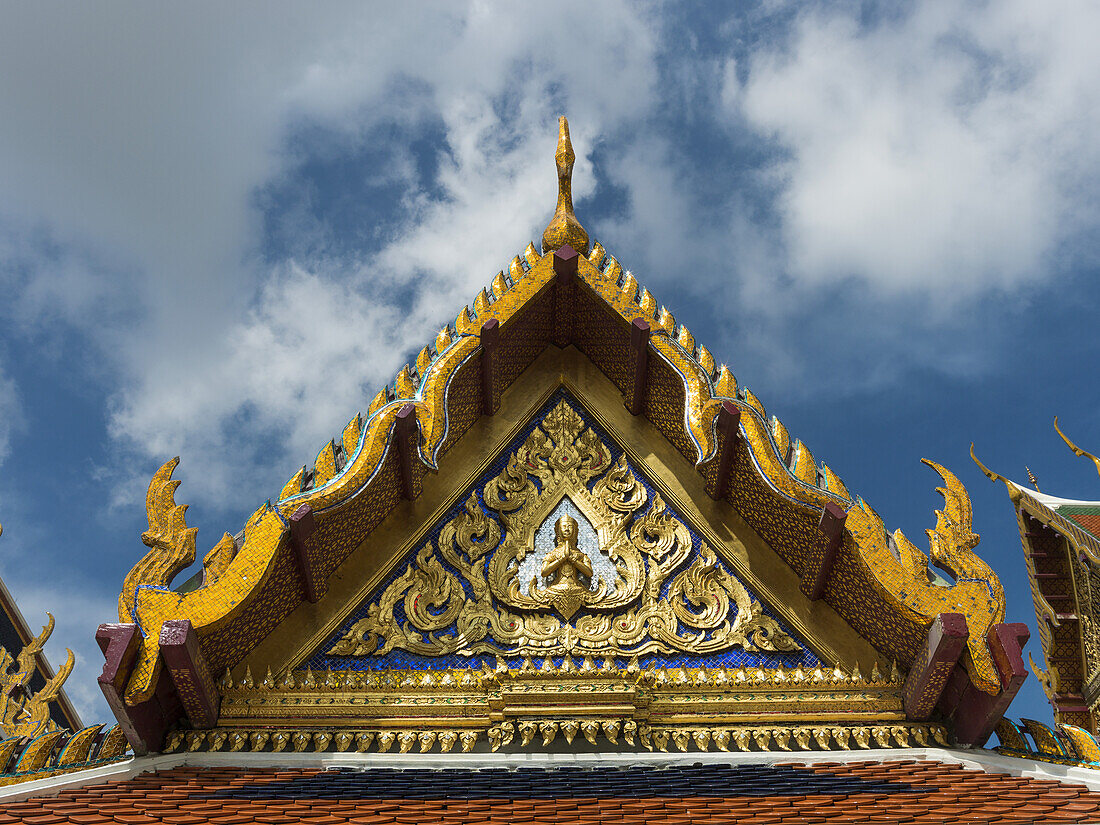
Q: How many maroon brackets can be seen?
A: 11